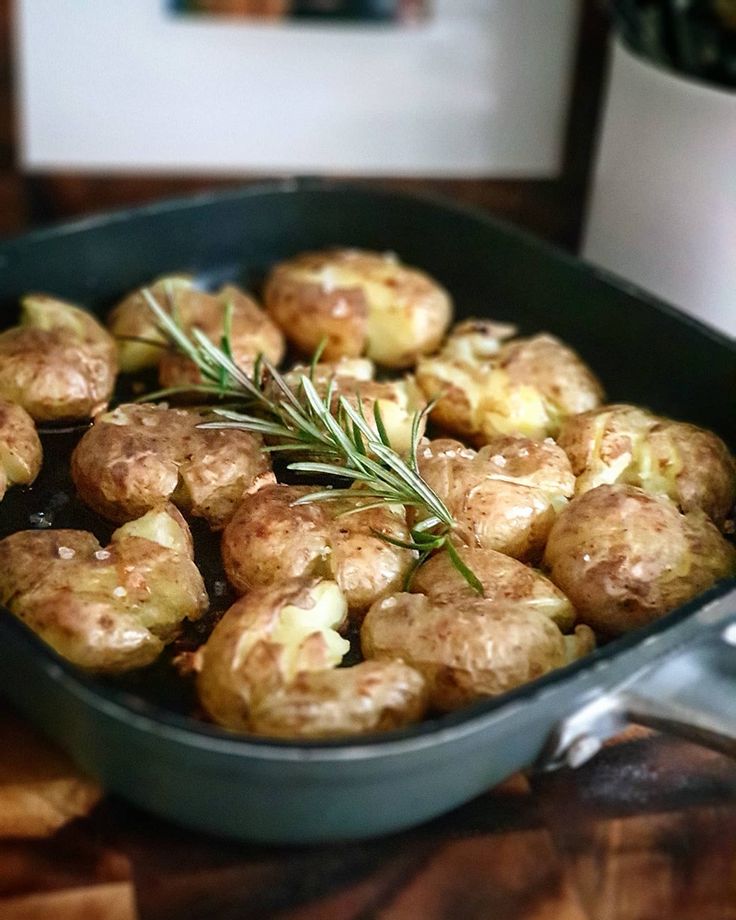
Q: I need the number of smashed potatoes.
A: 14